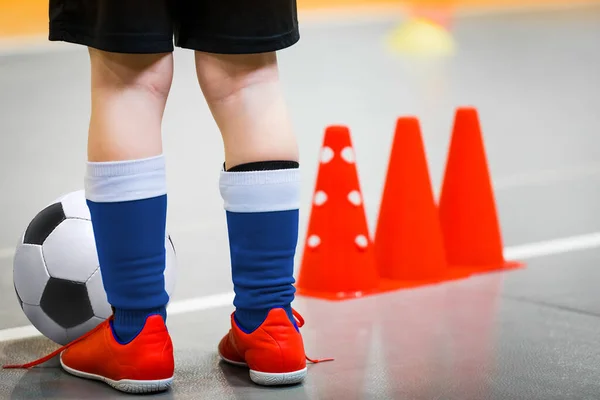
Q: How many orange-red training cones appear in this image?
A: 3